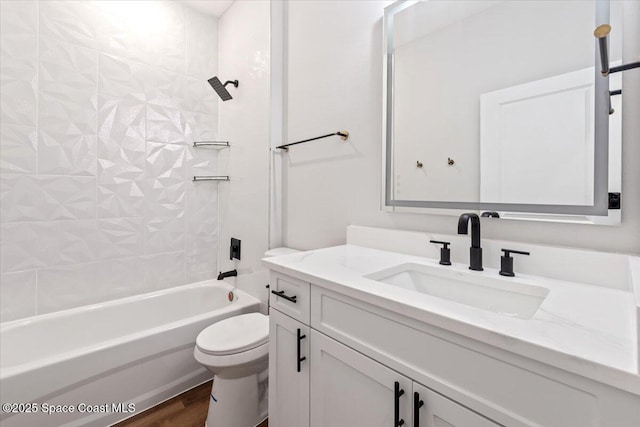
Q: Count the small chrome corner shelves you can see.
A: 2